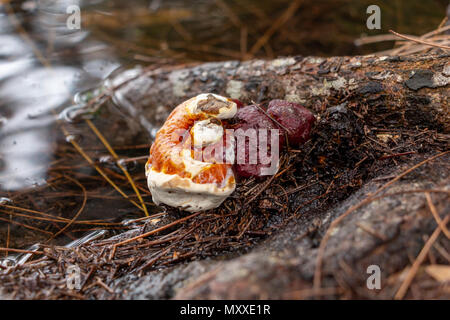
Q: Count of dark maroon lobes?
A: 2